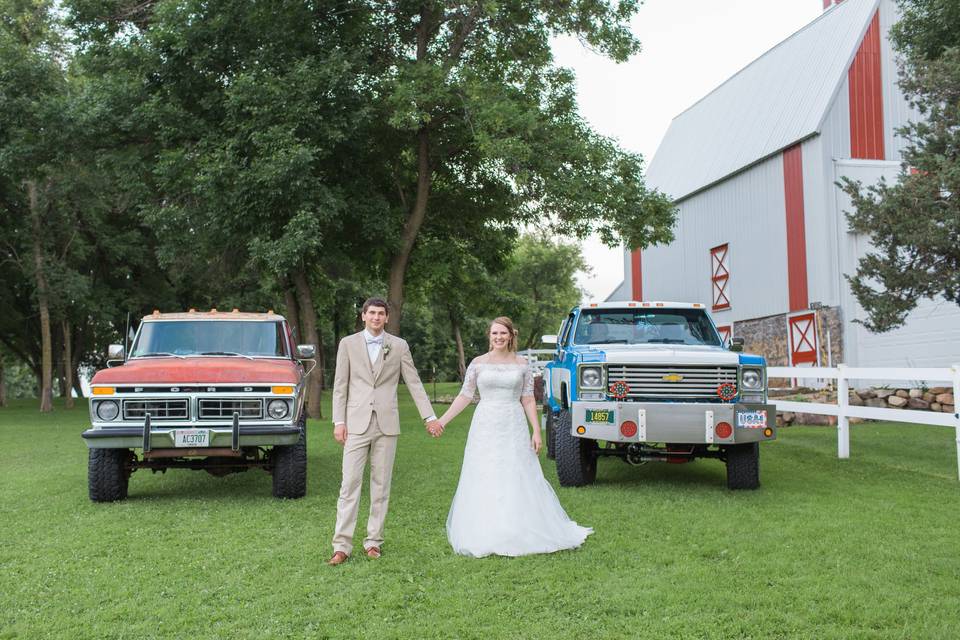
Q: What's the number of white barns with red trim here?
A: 1